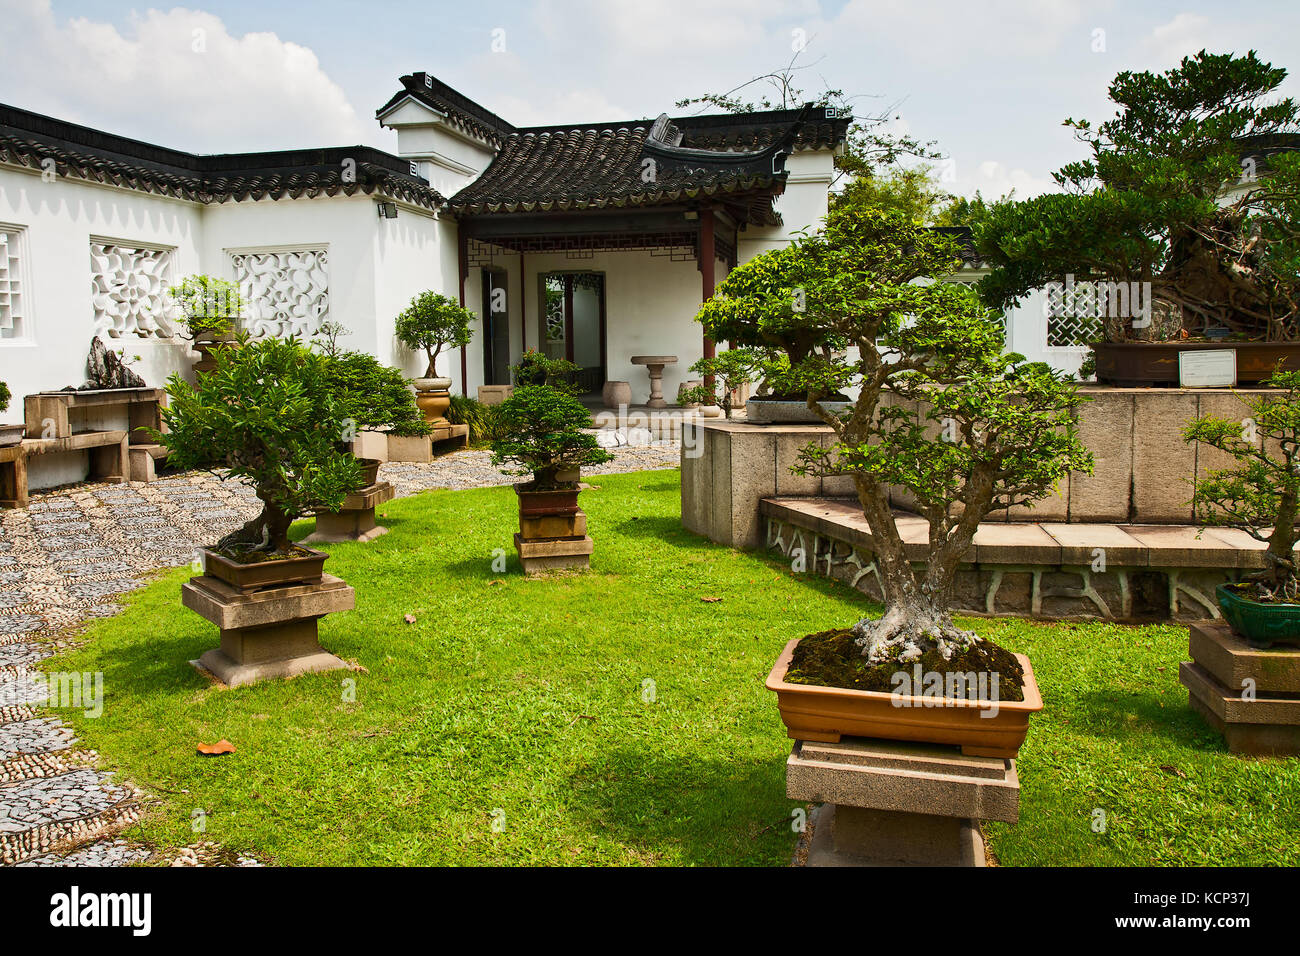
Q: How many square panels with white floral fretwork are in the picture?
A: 2